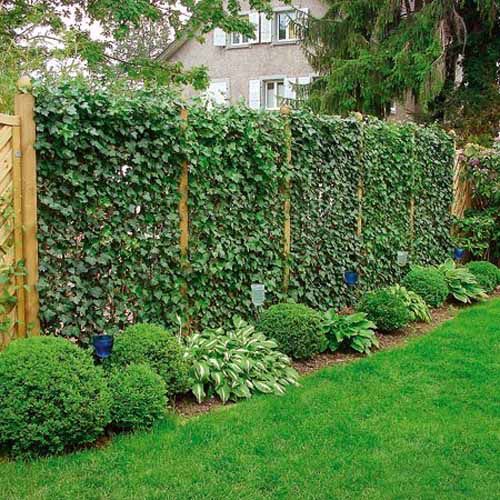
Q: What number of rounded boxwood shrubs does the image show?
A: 7